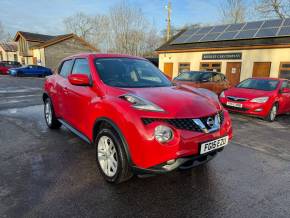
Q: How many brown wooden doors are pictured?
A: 3